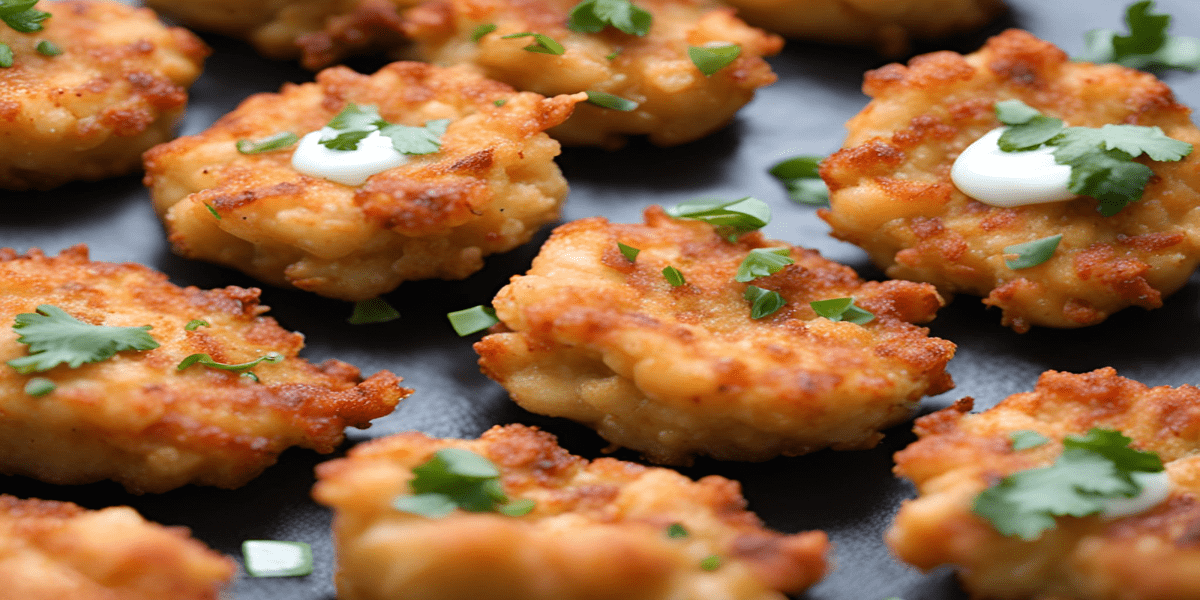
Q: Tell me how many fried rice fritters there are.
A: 11